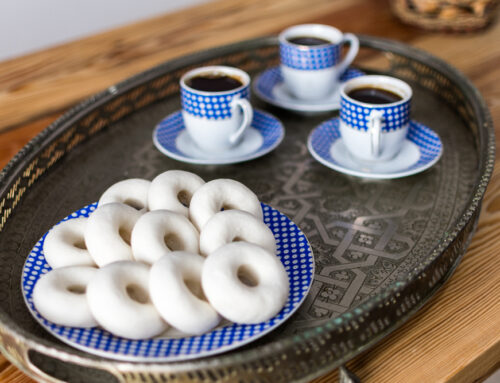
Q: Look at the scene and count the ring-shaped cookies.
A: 11